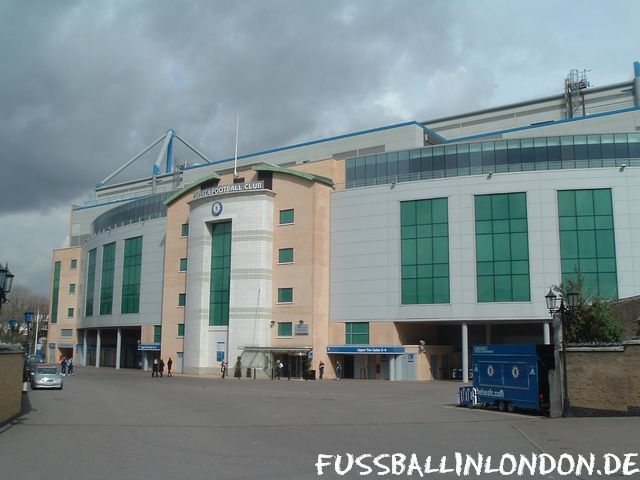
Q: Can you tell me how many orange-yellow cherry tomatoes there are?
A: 0